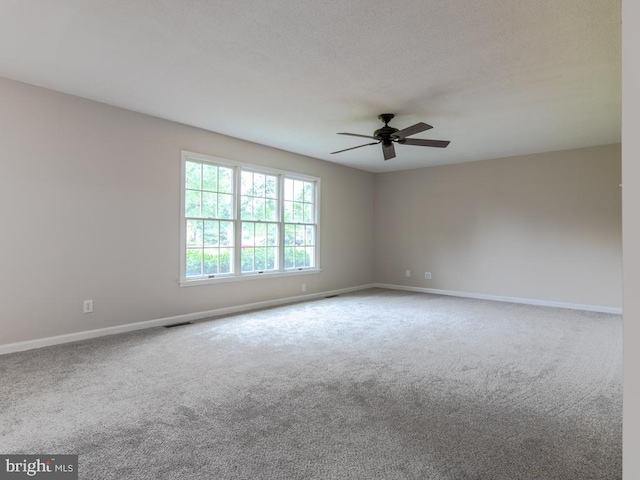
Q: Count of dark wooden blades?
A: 5